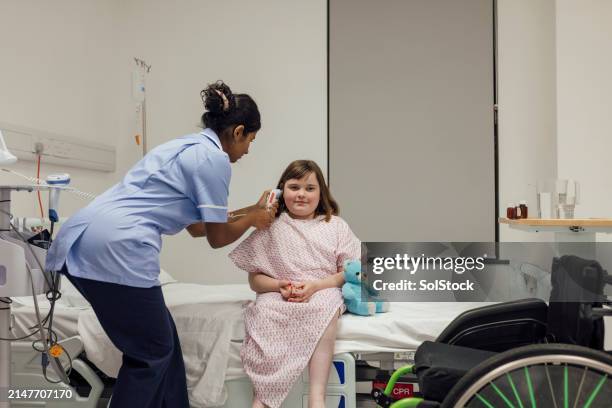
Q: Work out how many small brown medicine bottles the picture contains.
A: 3